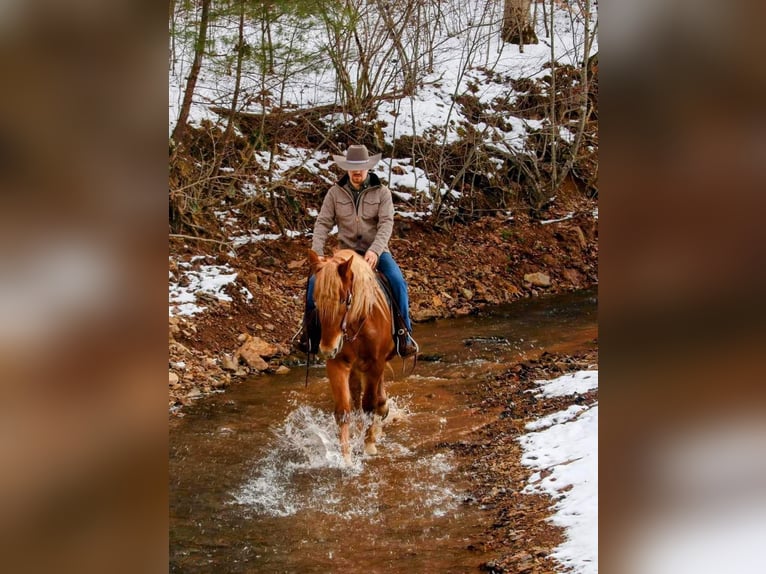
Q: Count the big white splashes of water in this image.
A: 1